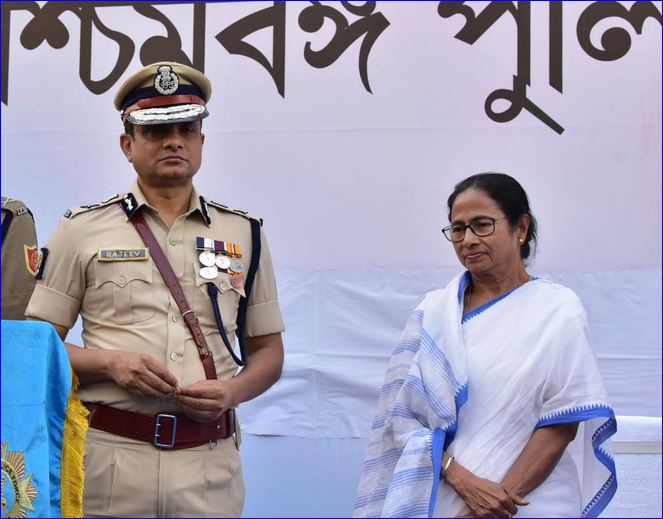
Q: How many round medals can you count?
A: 5